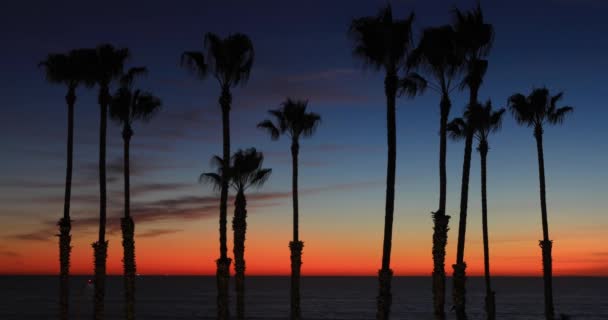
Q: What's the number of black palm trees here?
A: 11